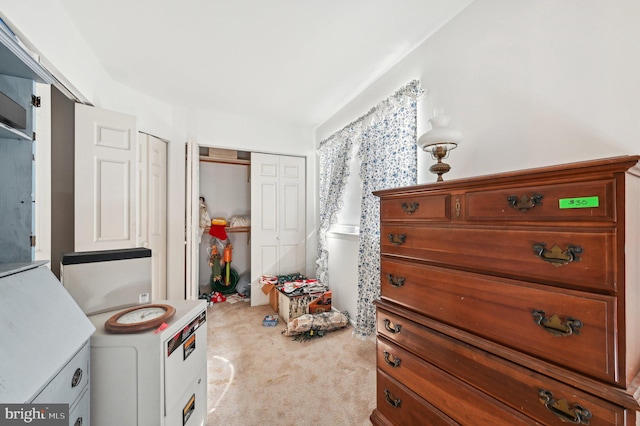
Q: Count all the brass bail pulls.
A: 10